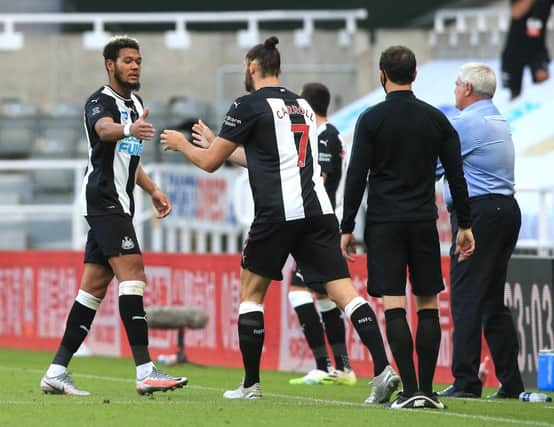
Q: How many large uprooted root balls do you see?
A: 0